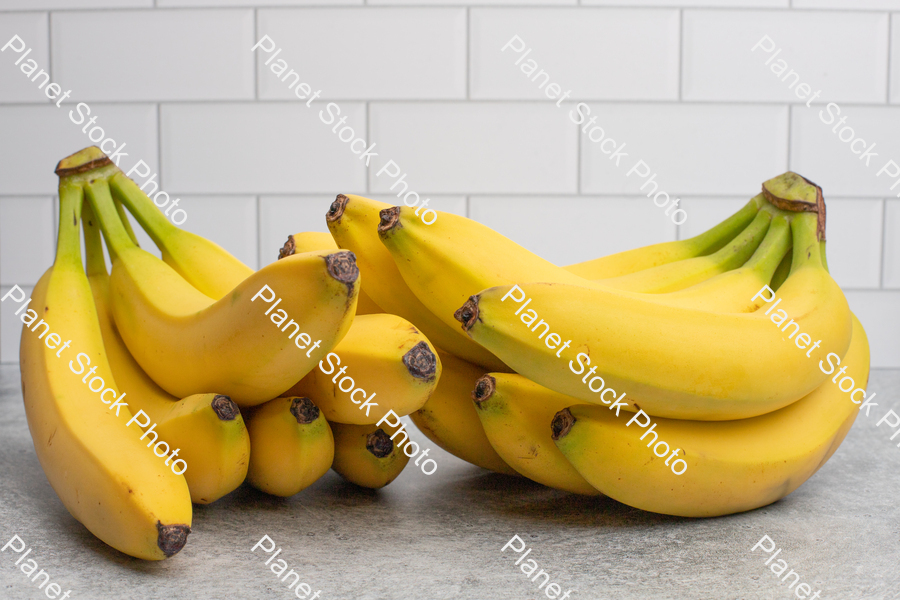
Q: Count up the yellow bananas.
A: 13